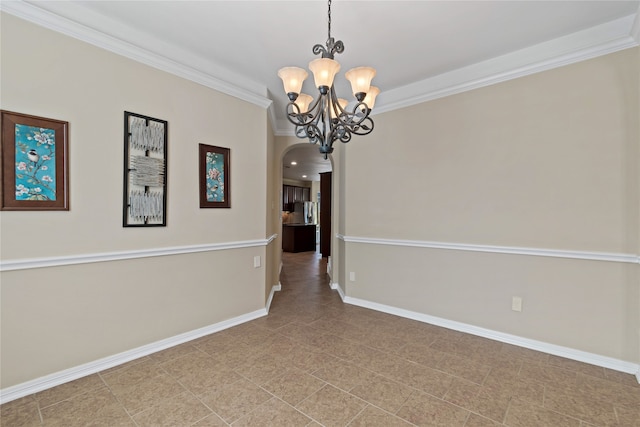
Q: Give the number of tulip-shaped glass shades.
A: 6